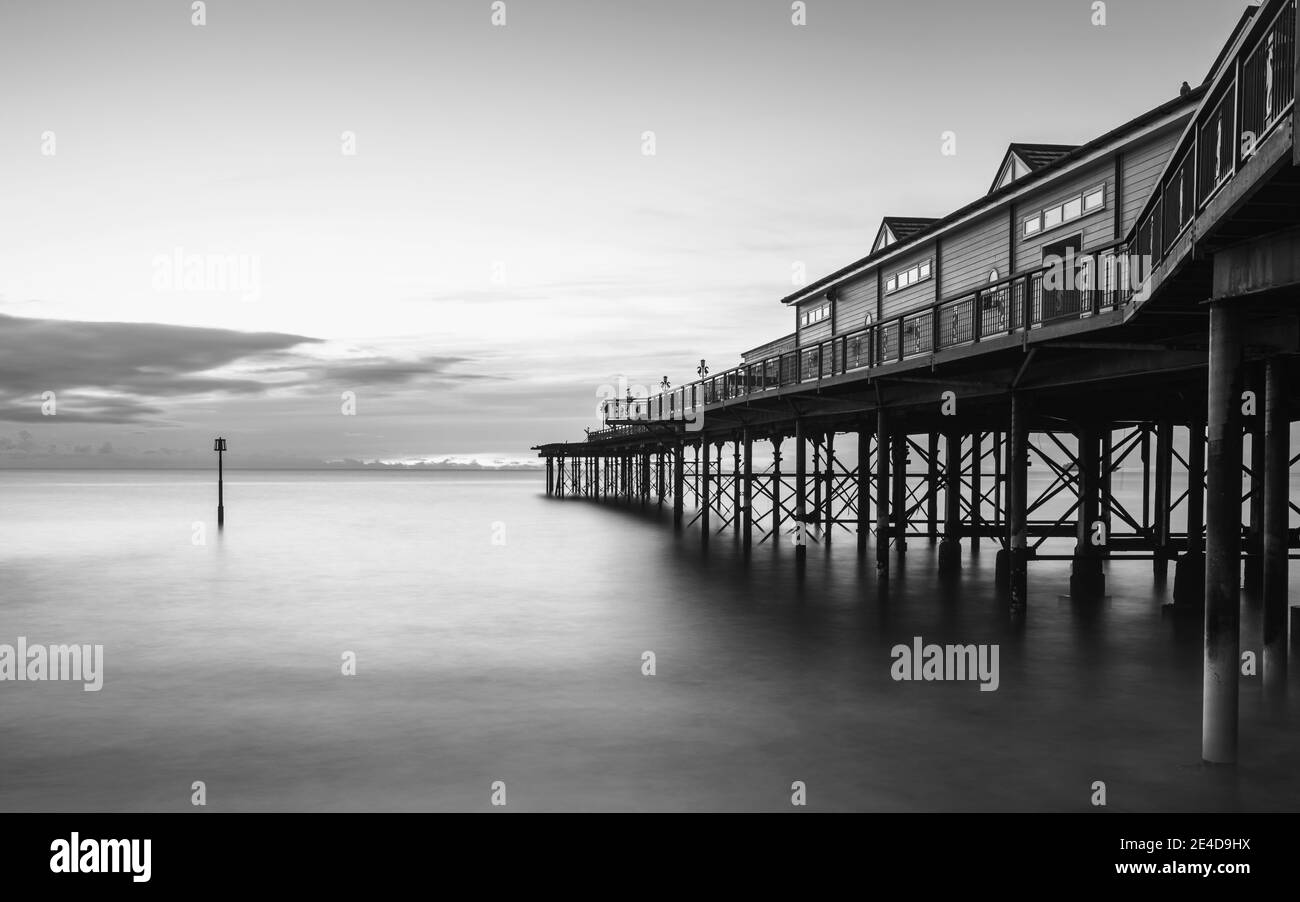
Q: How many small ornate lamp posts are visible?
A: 2